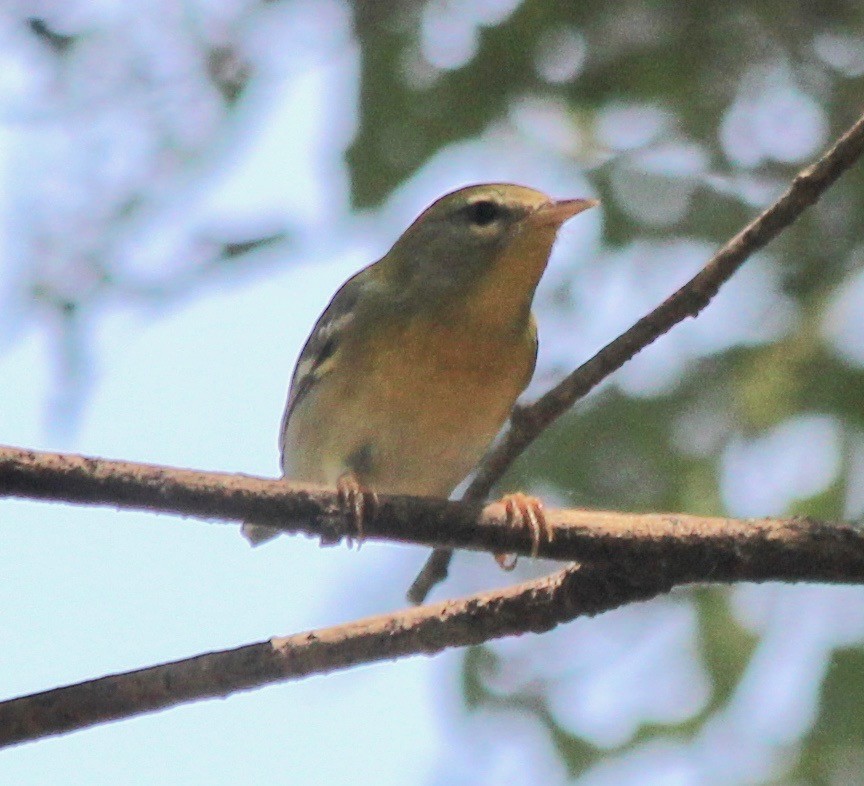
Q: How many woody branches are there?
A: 3